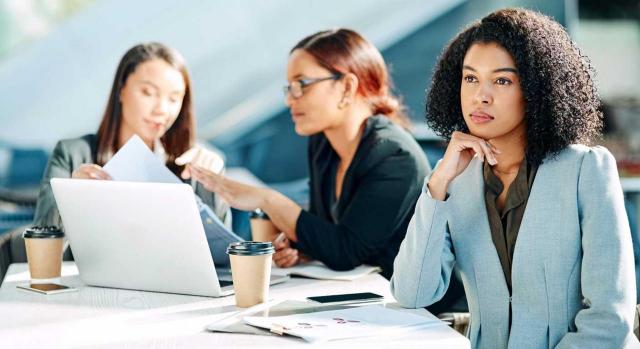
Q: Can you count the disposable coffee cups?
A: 3